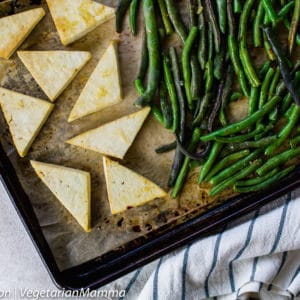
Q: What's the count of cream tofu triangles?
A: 8